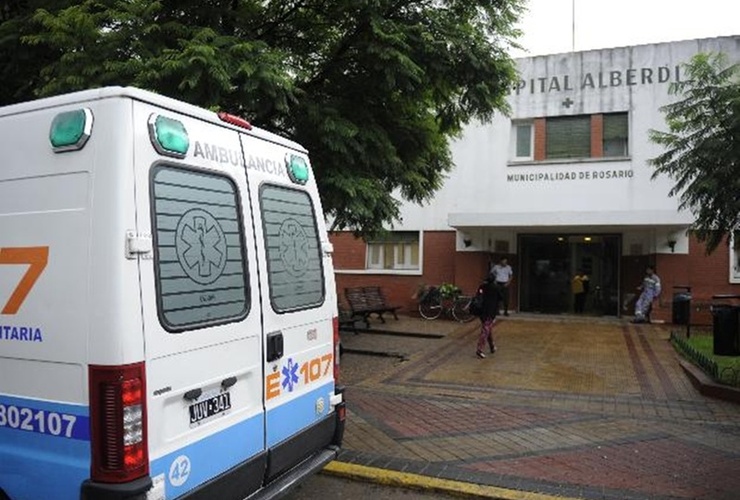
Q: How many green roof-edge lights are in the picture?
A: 3